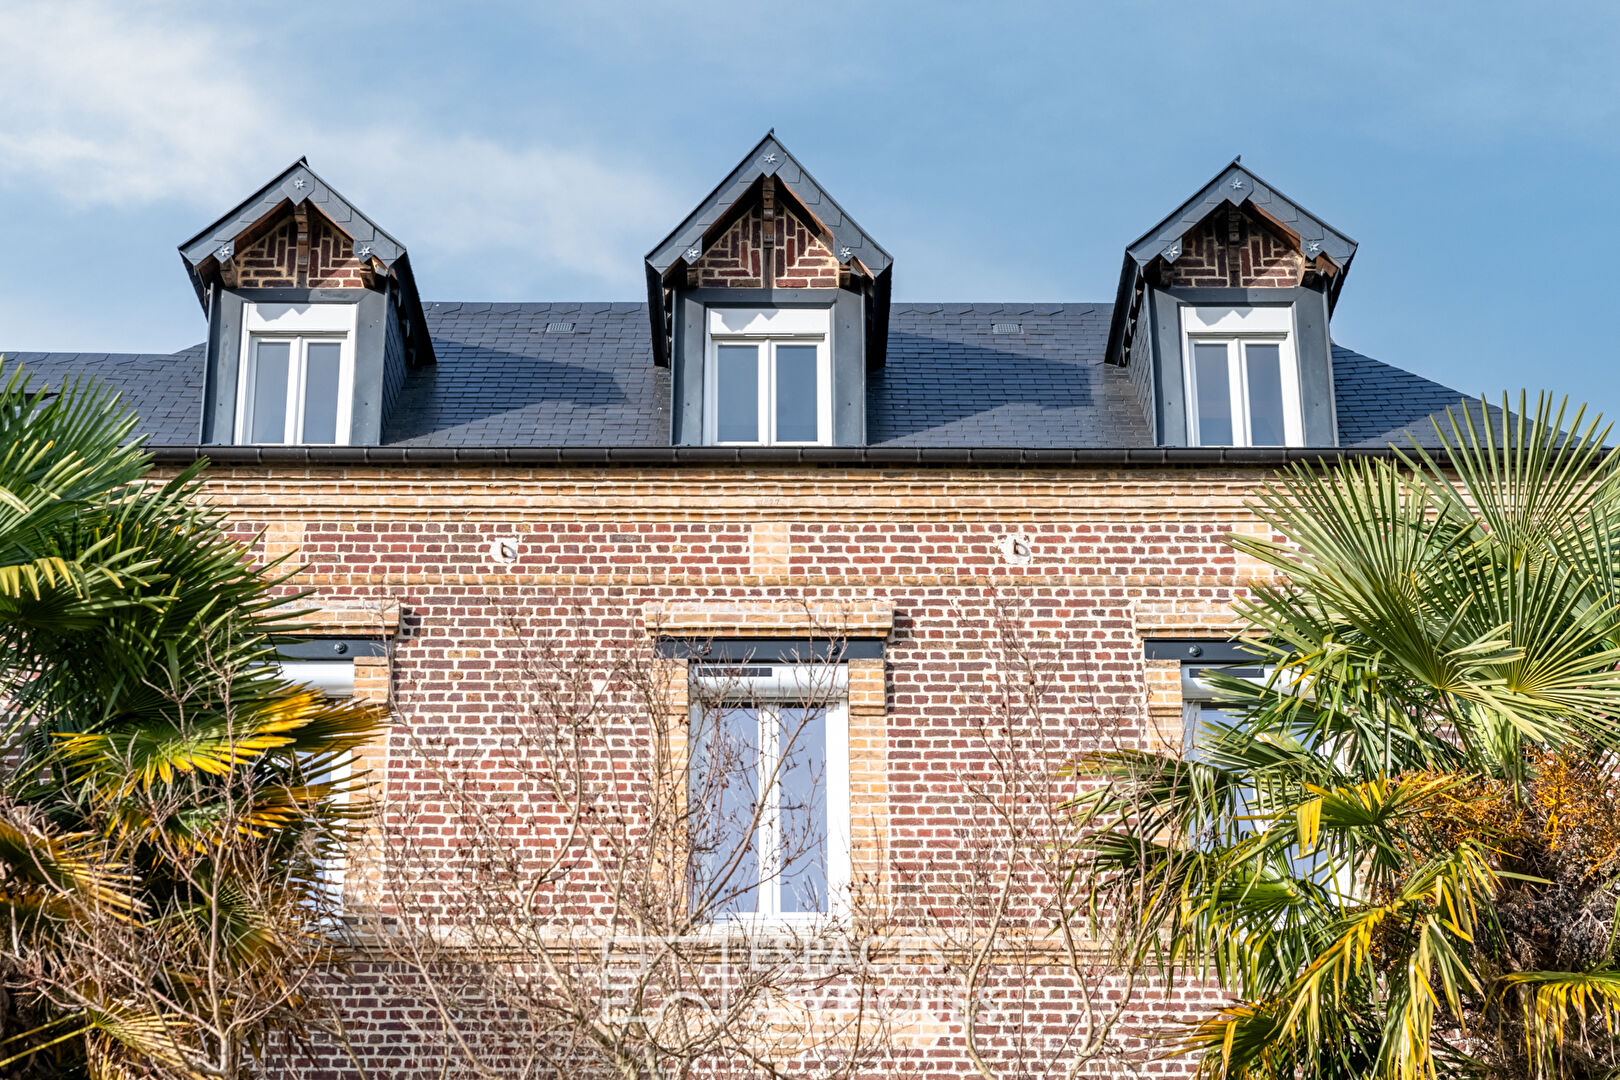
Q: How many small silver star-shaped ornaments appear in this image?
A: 9